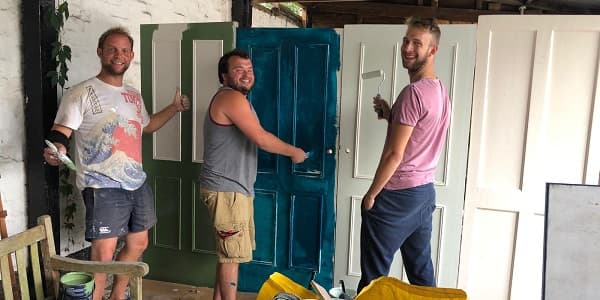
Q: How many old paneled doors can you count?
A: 4